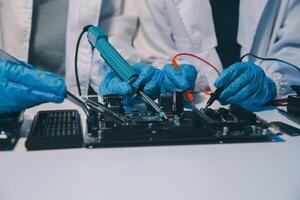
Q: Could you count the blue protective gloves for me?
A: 4